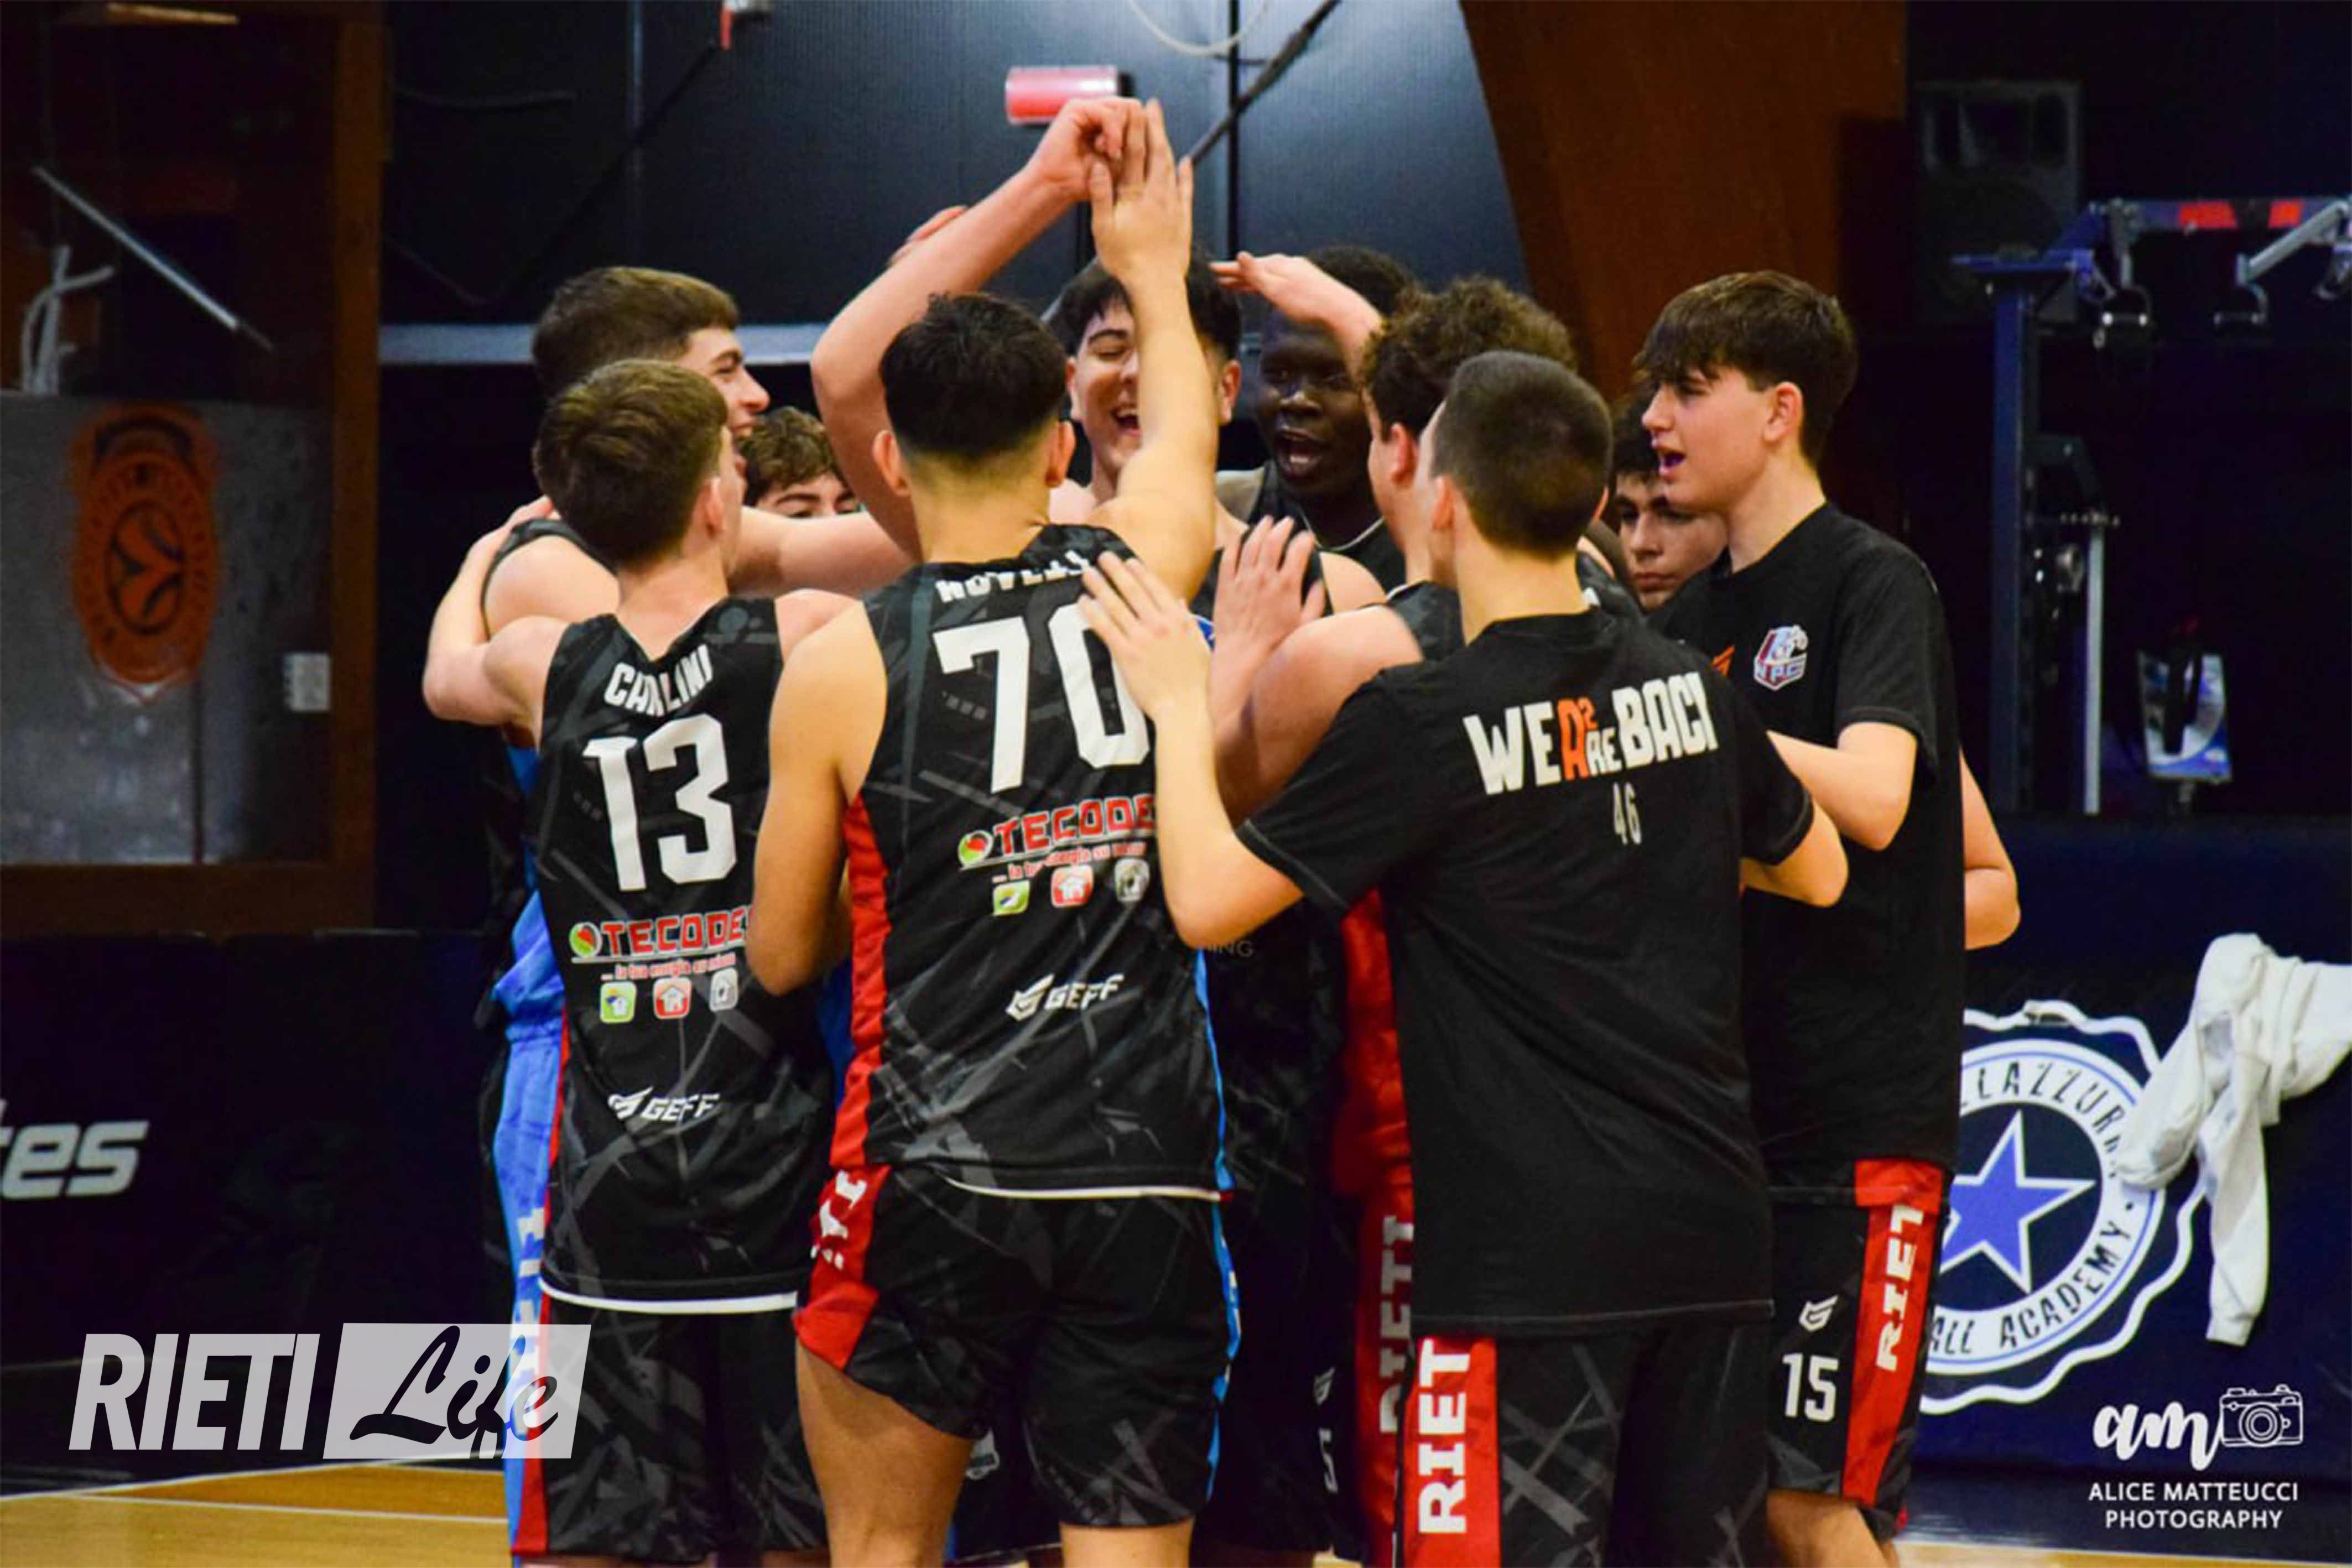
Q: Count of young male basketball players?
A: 10